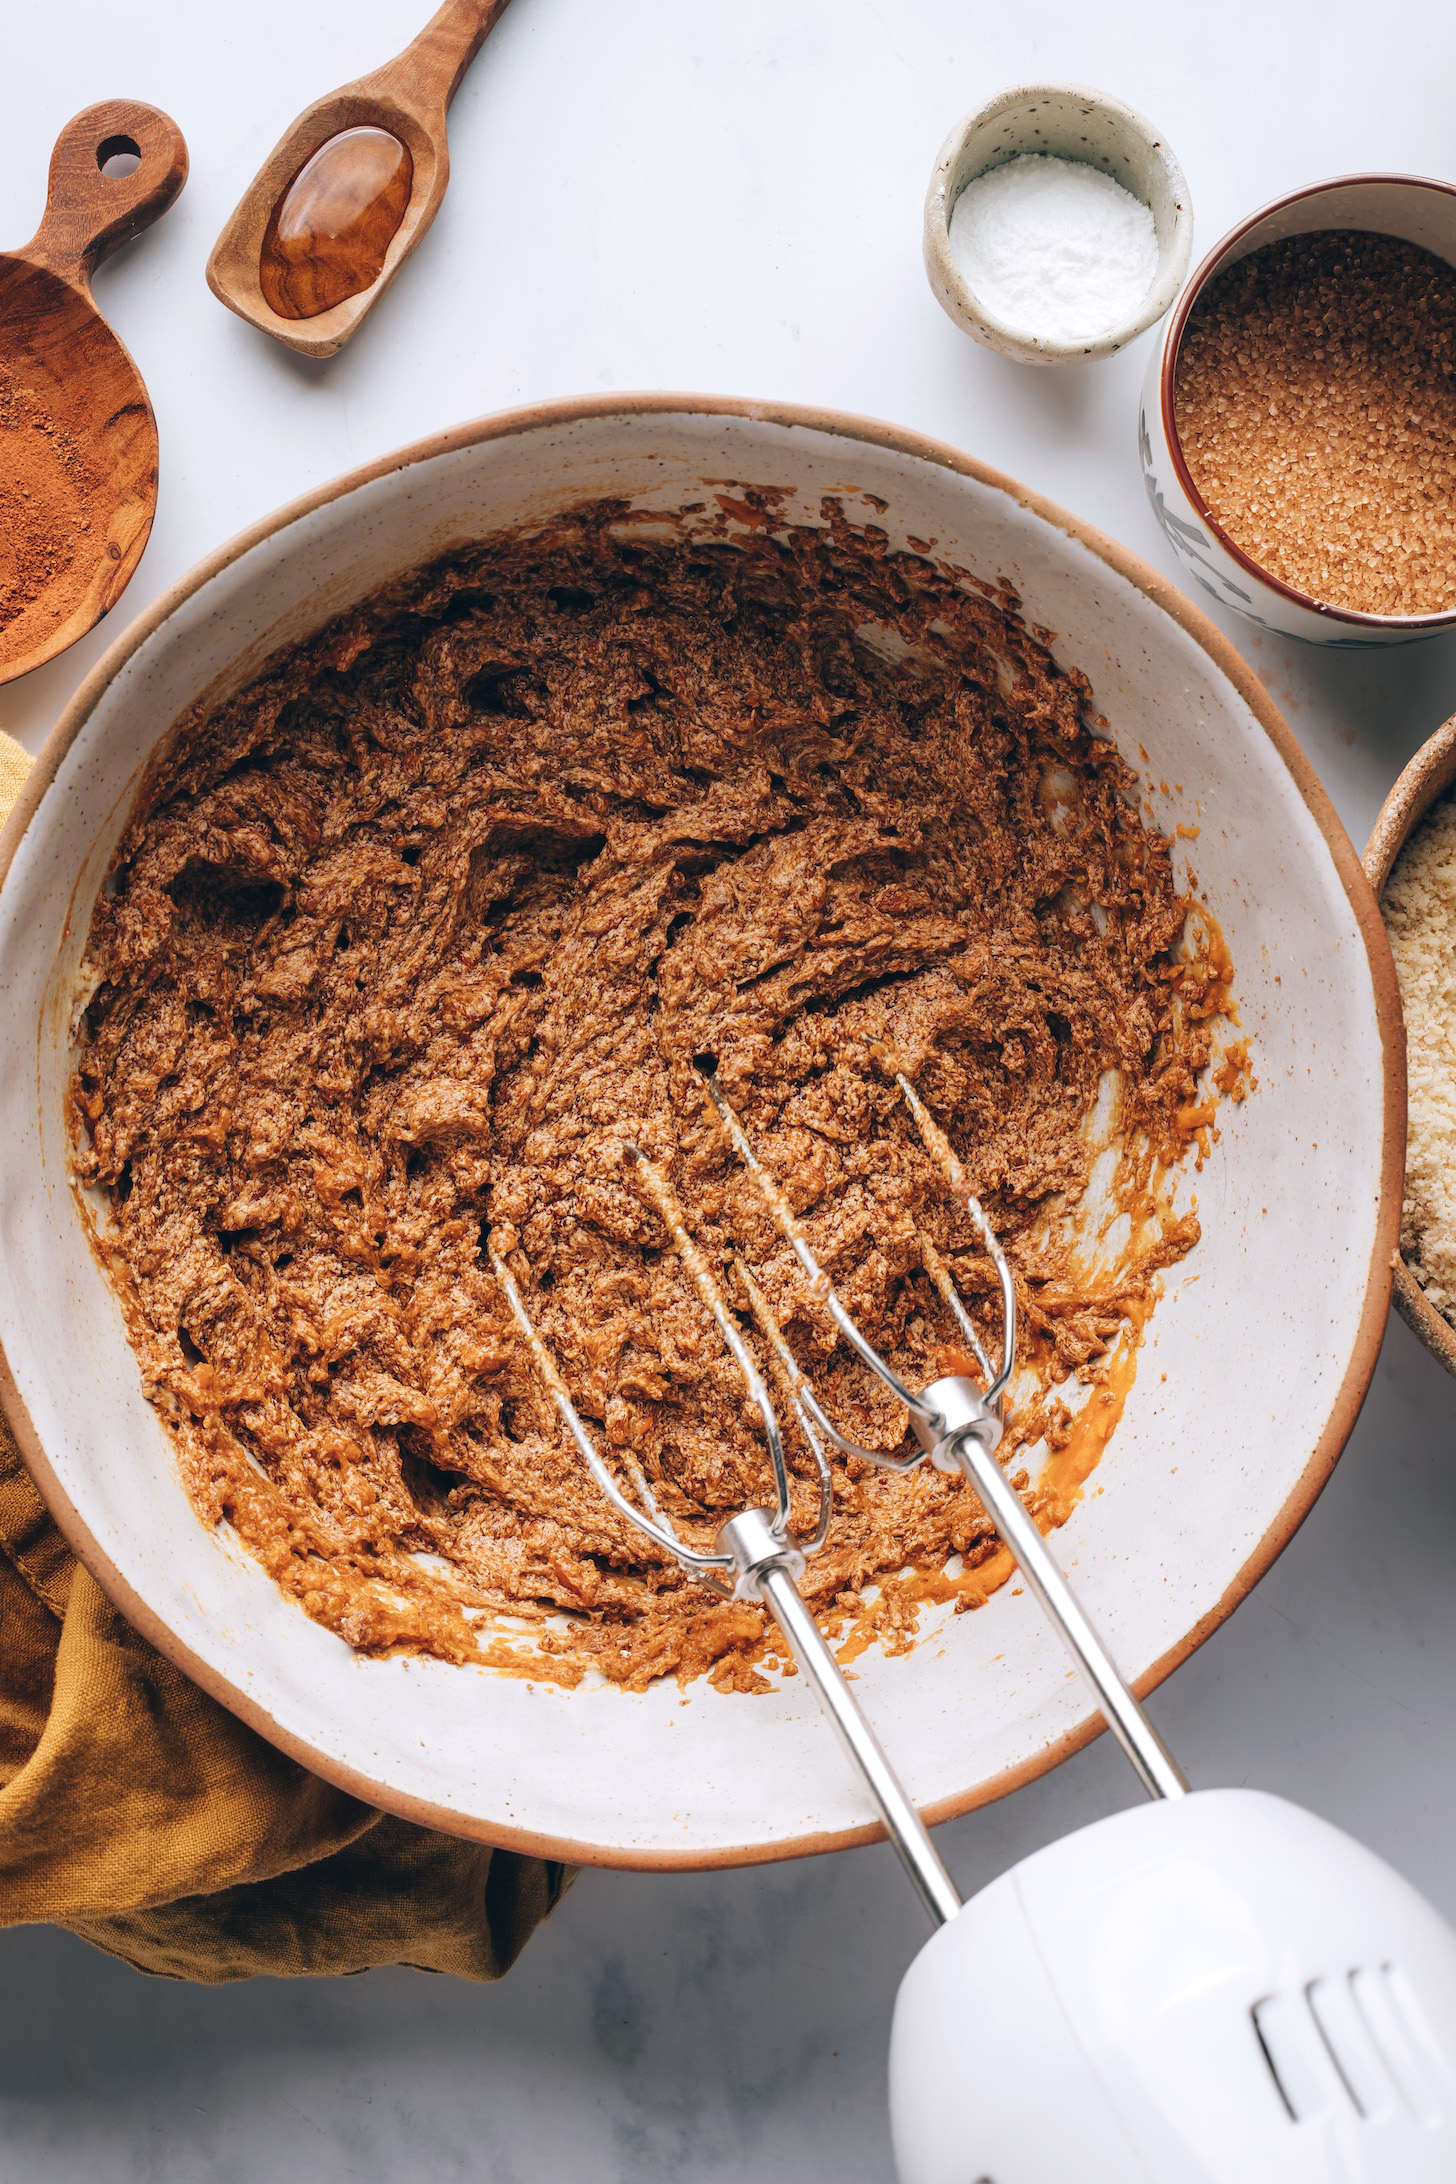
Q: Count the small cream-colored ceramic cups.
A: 1